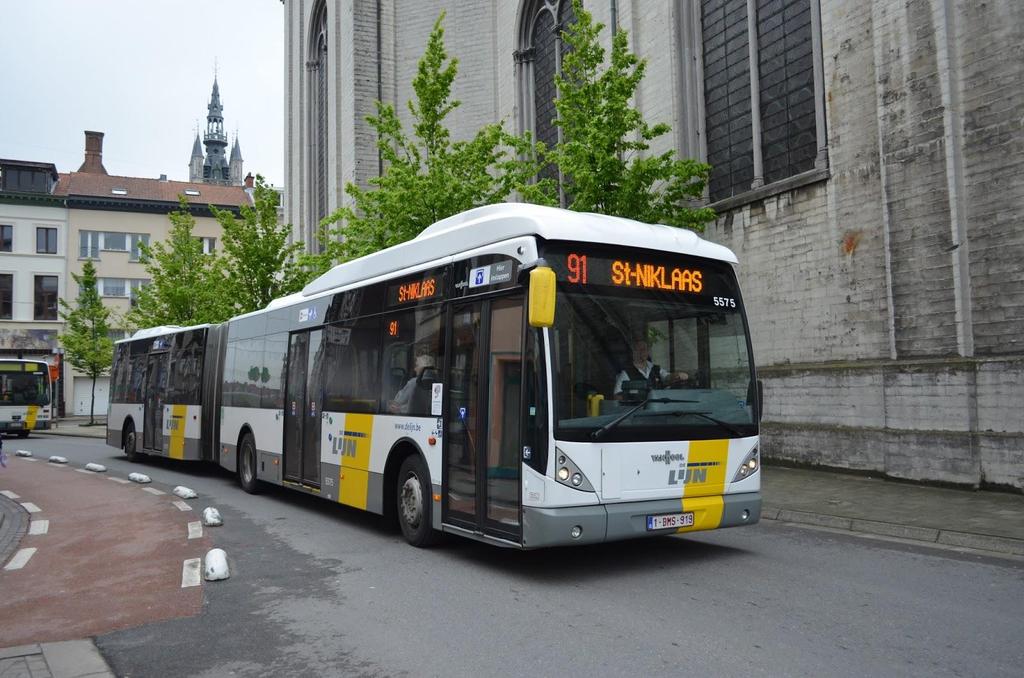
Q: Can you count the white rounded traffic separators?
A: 7